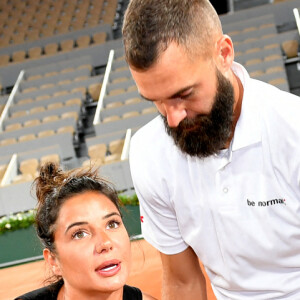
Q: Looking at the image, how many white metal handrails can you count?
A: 5